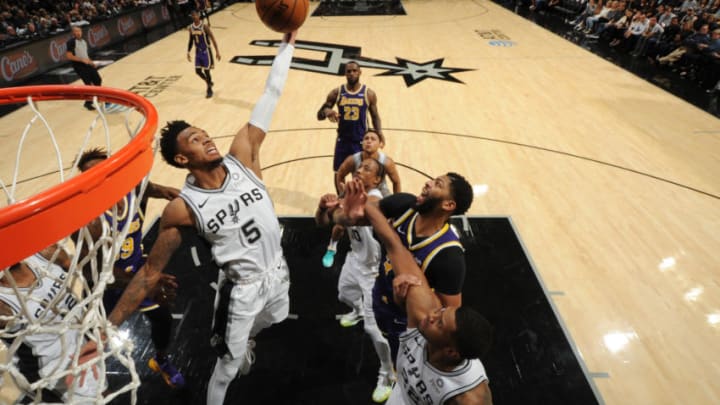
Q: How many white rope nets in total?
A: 1